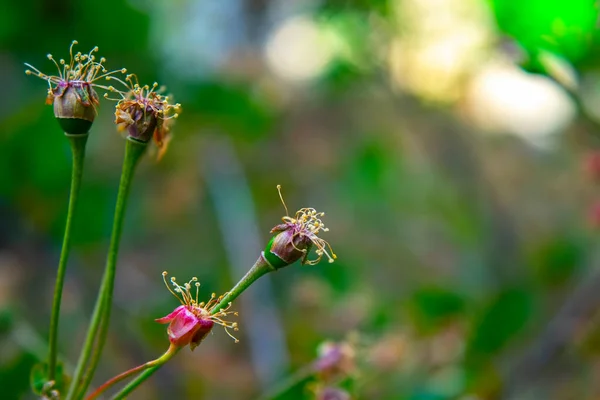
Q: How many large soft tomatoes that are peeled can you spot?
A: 0